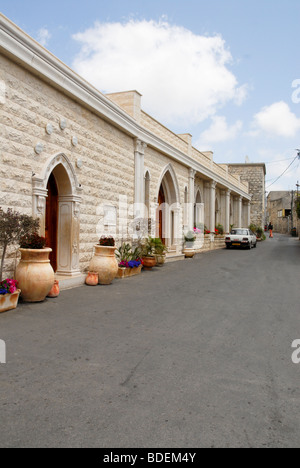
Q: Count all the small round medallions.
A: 5